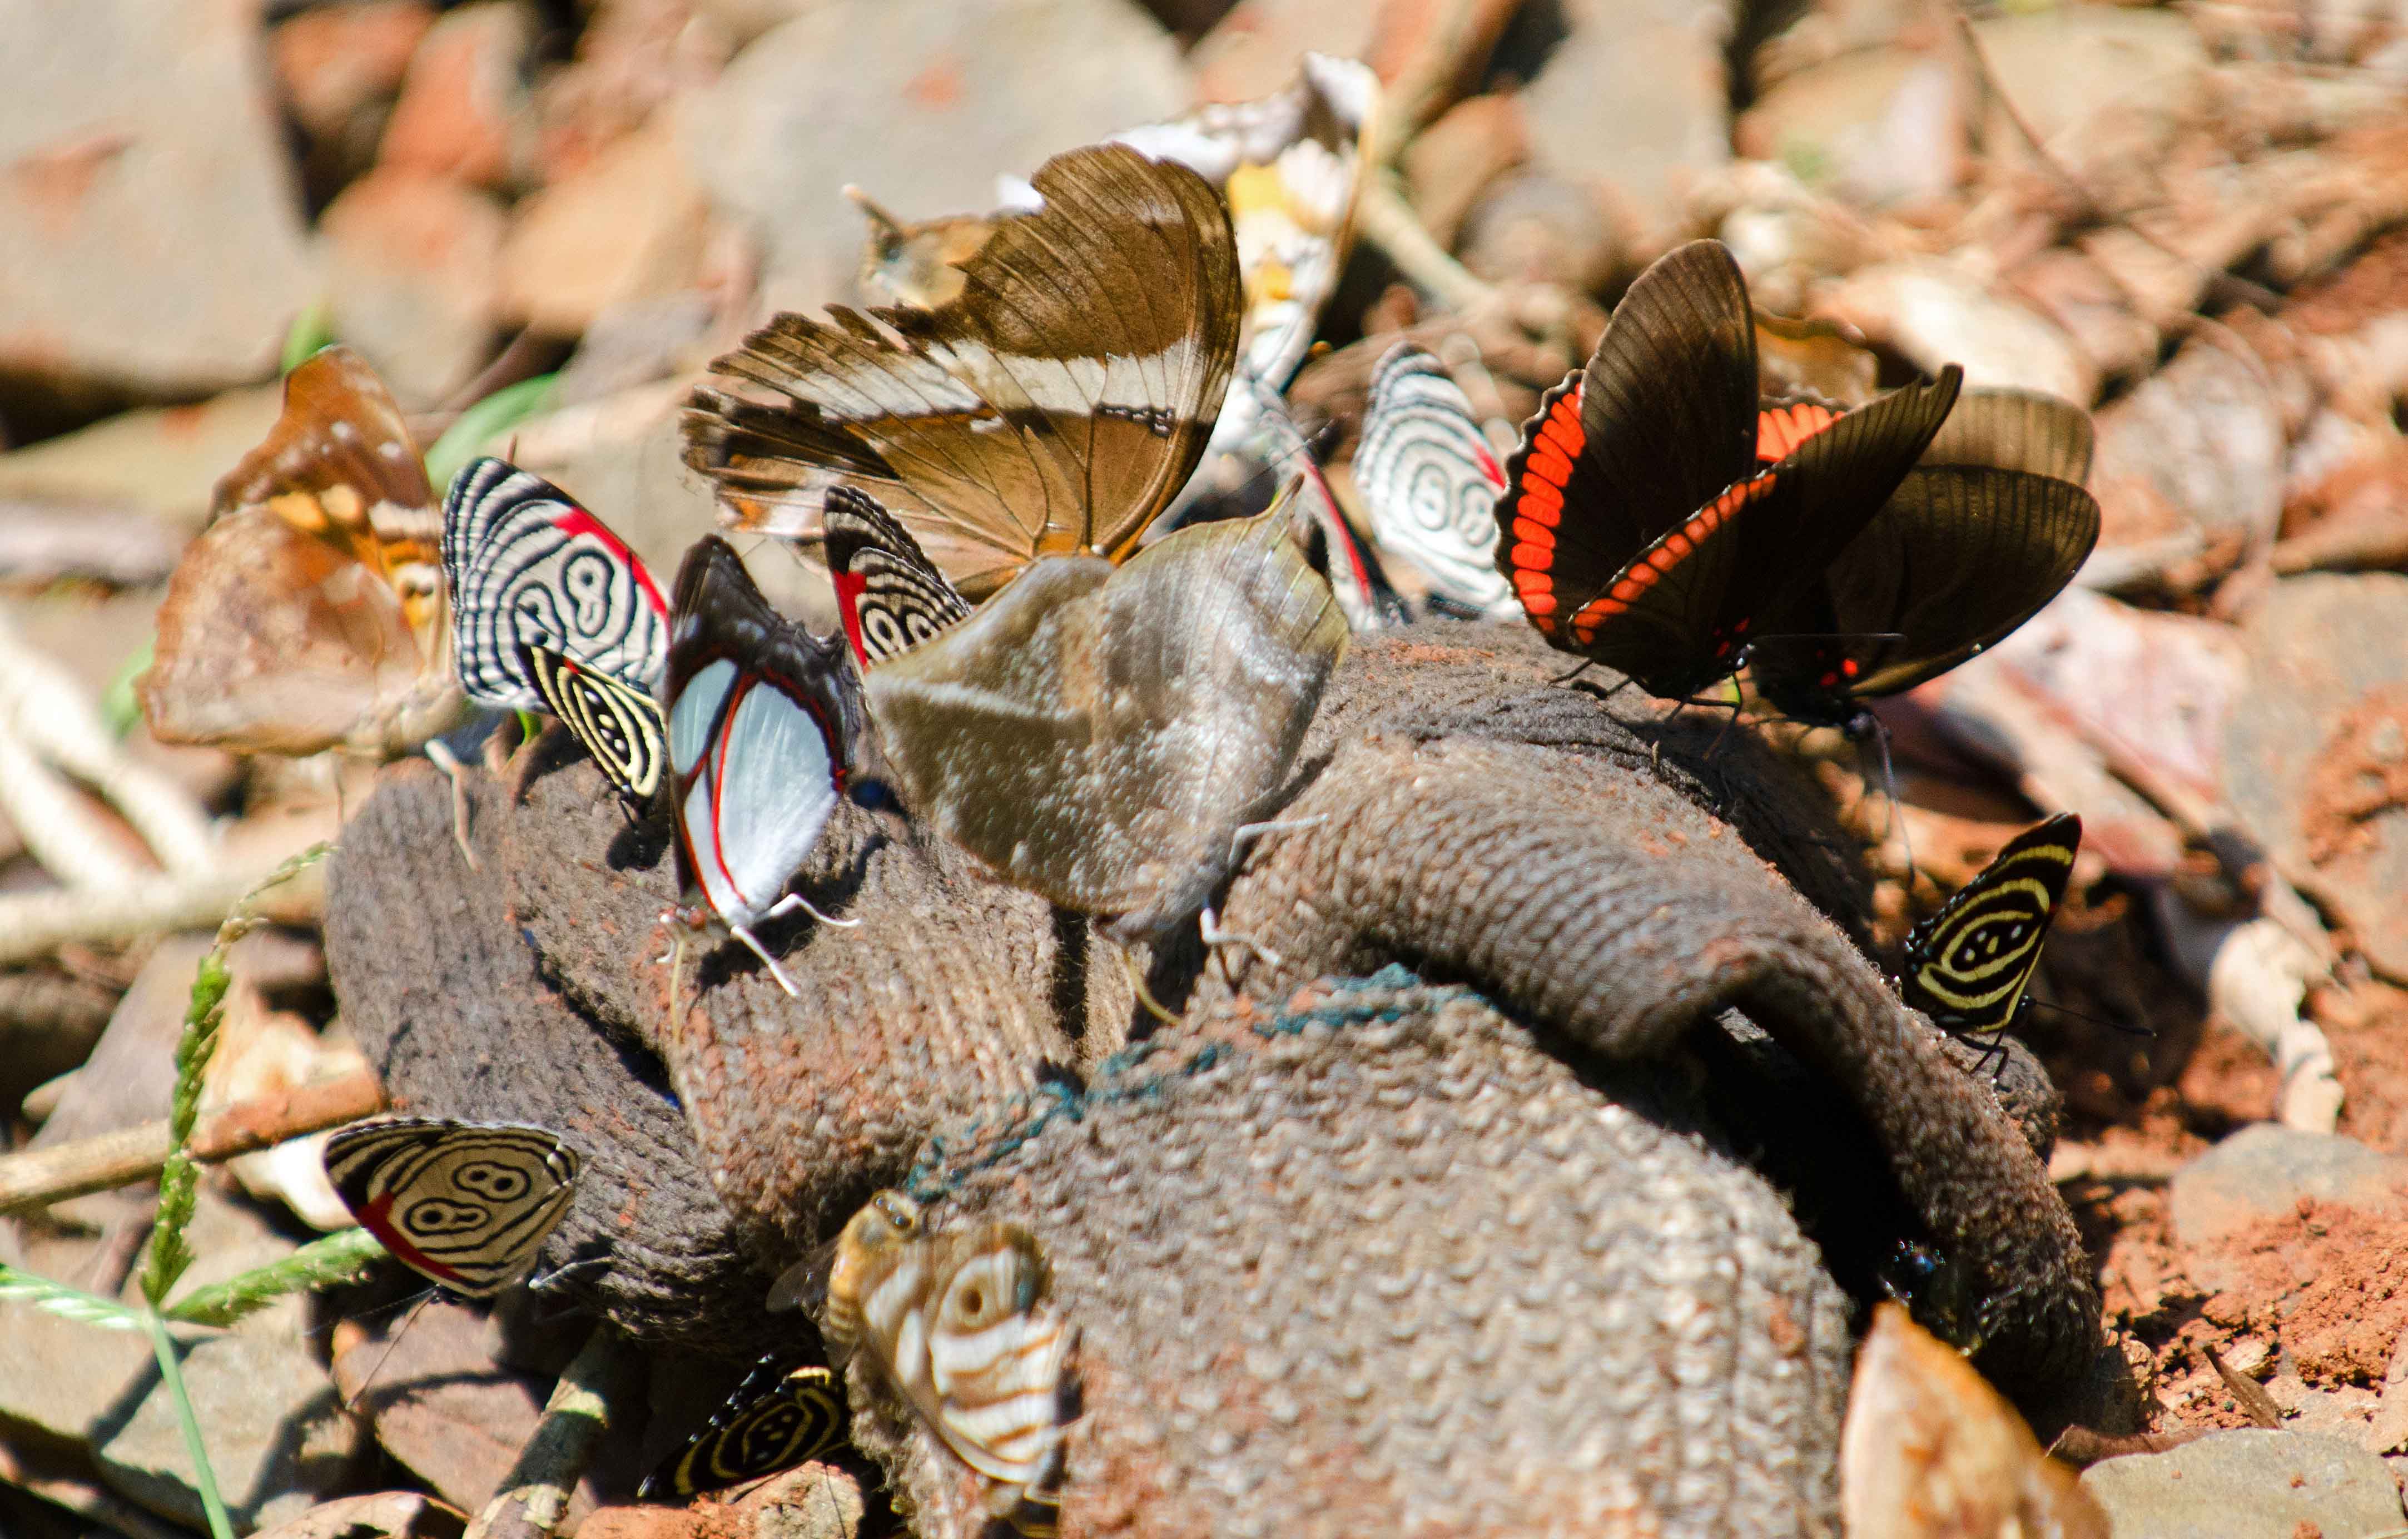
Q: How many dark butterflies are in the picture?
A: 2